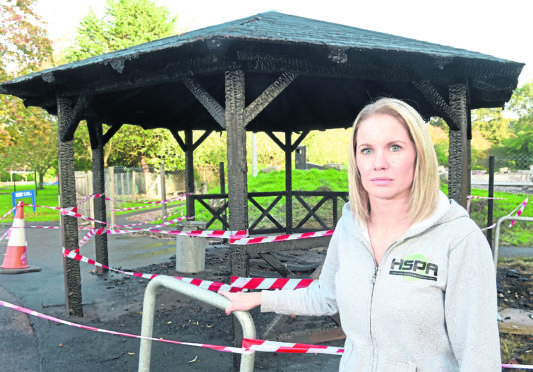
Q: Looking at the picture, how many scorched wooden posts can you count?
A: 6